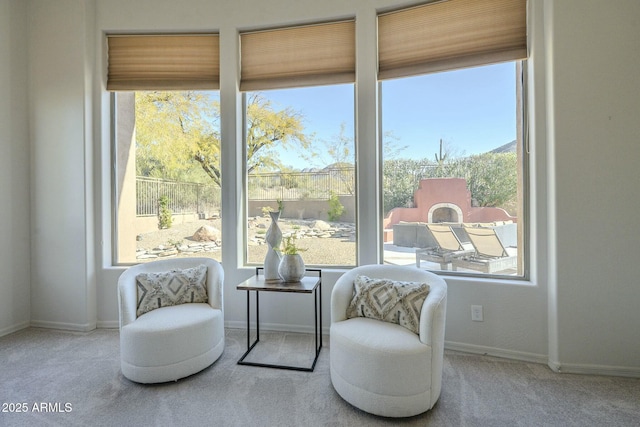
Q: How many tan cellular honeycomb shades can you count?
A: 3